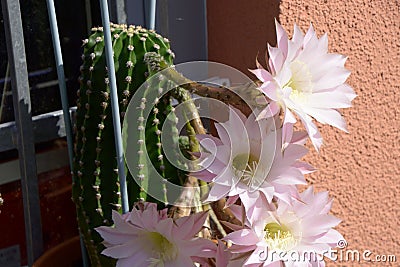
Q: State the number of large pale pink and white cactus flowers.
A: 4